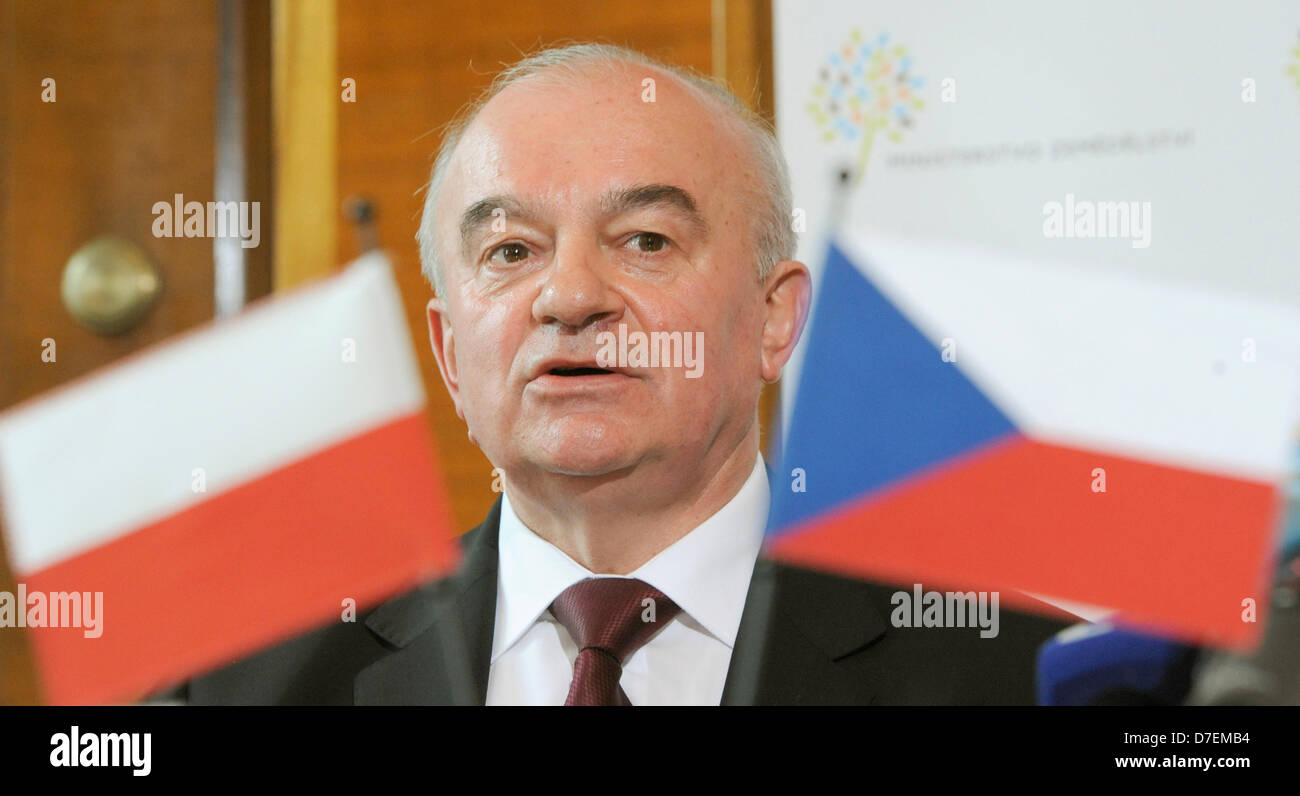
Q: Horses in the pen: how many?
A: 0